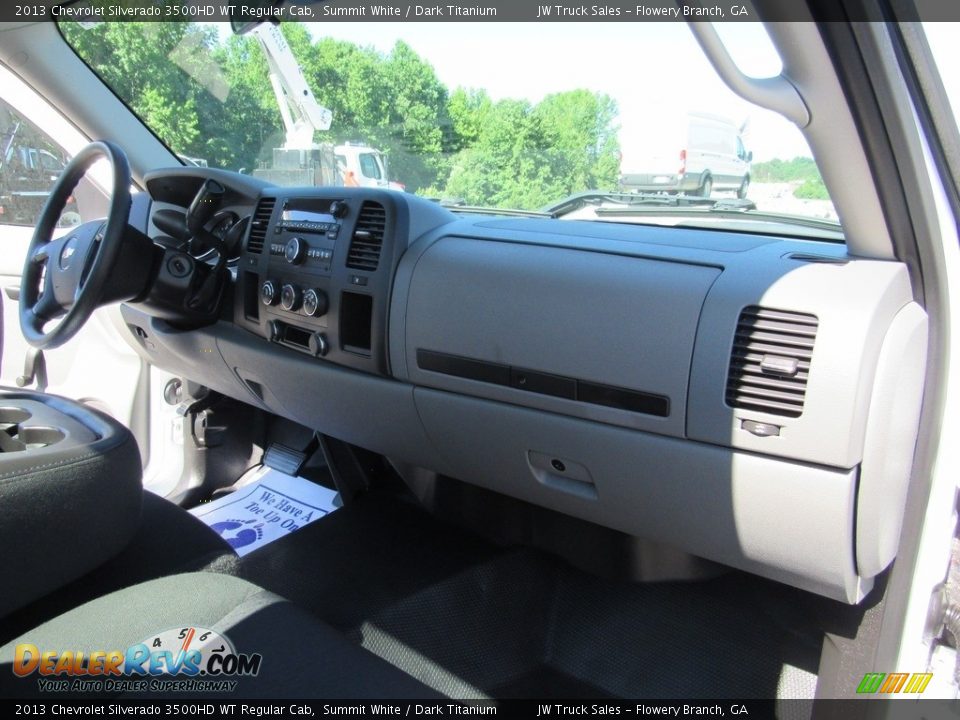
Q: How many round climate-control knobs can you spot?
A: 3